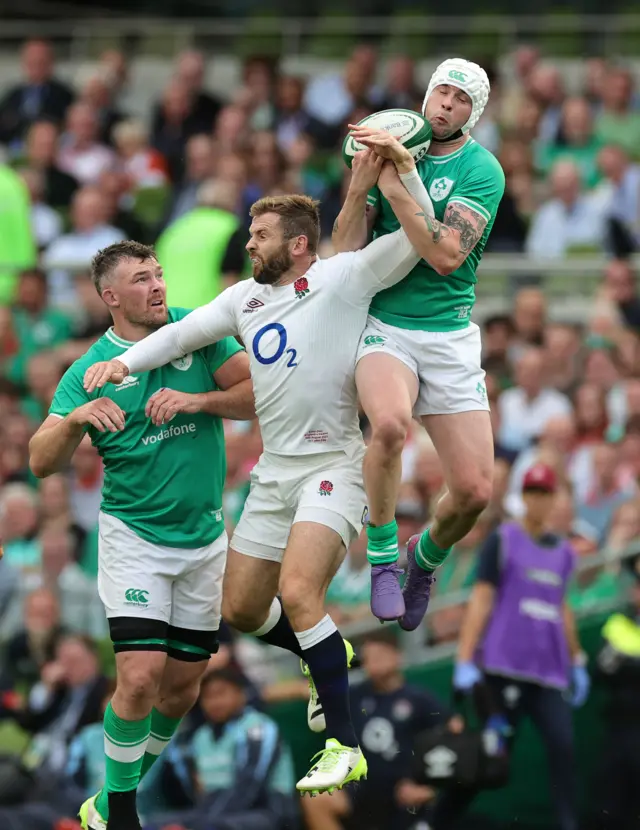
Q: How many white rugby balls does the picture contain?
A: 1